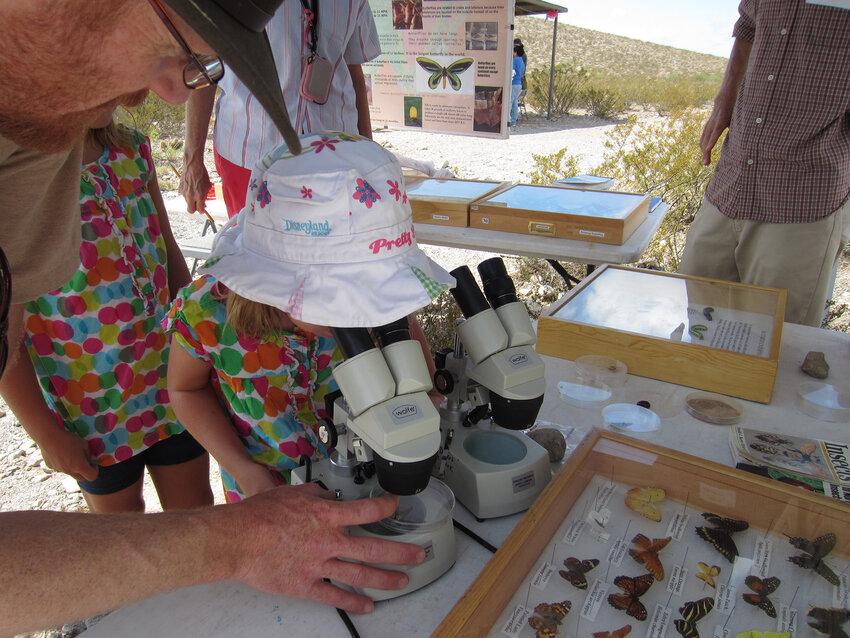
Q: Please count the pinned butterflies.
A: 14